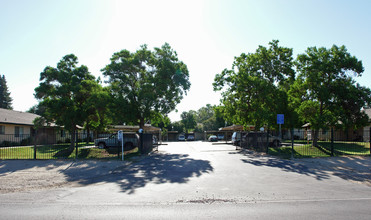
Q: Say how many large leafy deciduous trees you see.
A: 4